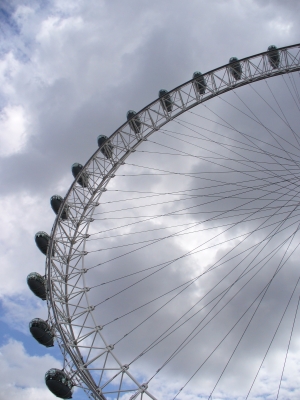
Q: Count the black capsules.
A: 12